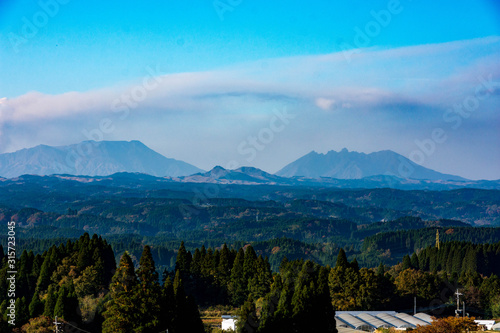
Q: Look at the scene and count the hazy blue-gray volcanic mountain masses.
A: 2